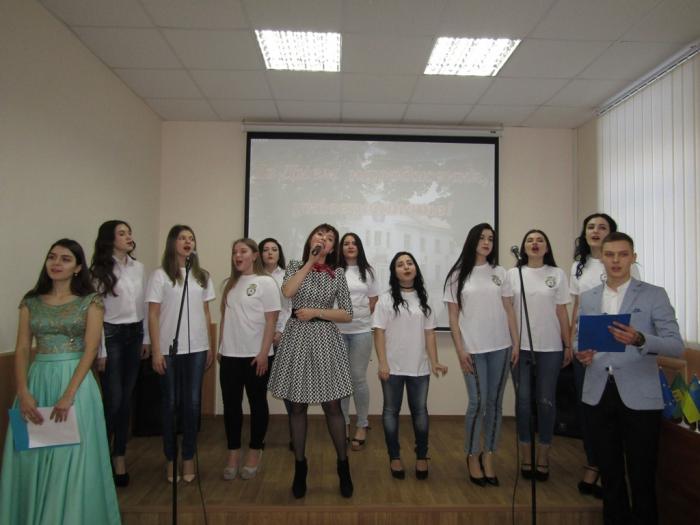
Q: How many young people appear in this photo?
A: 12